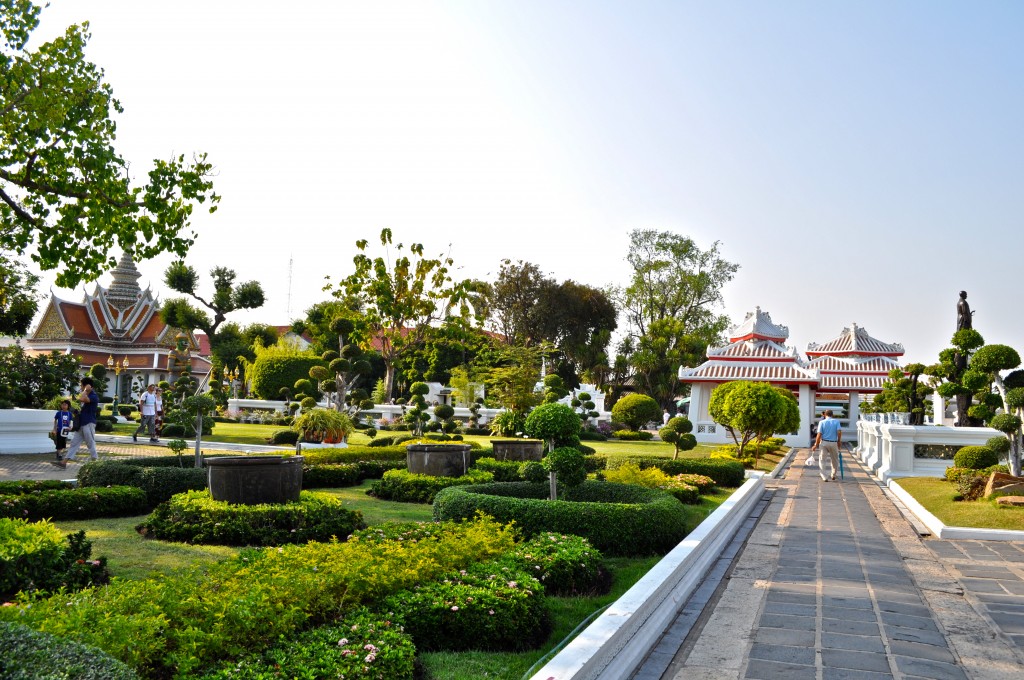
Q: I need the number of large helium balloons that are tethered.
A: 0